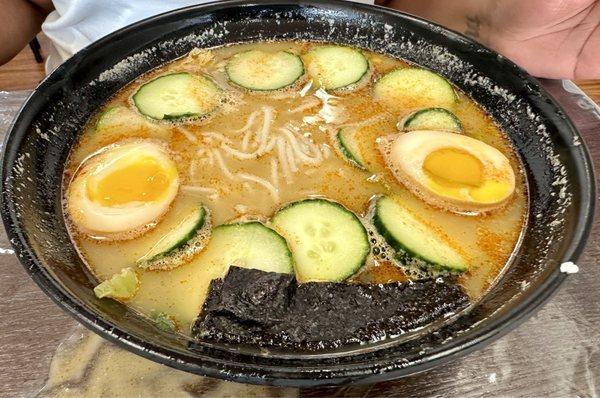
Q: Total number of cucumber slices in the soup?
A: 11